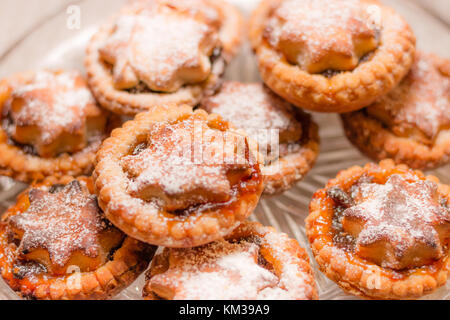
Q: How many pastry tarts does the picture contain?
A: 10